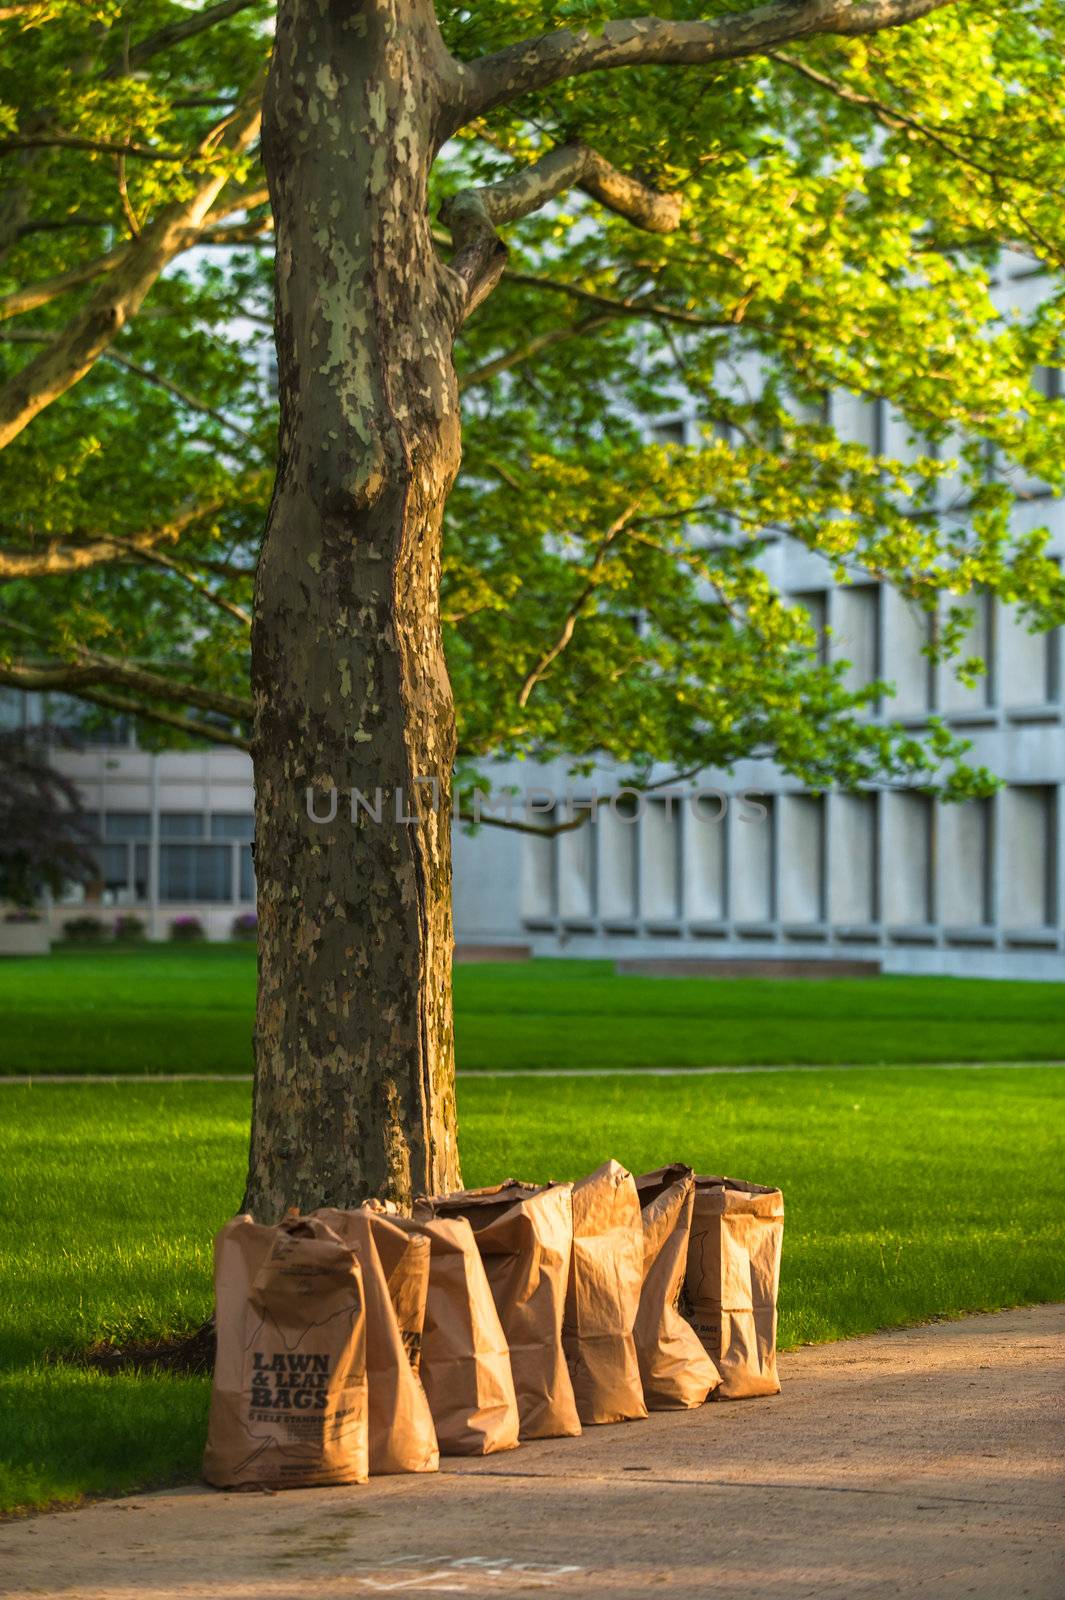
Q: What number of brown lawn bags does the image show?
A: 7